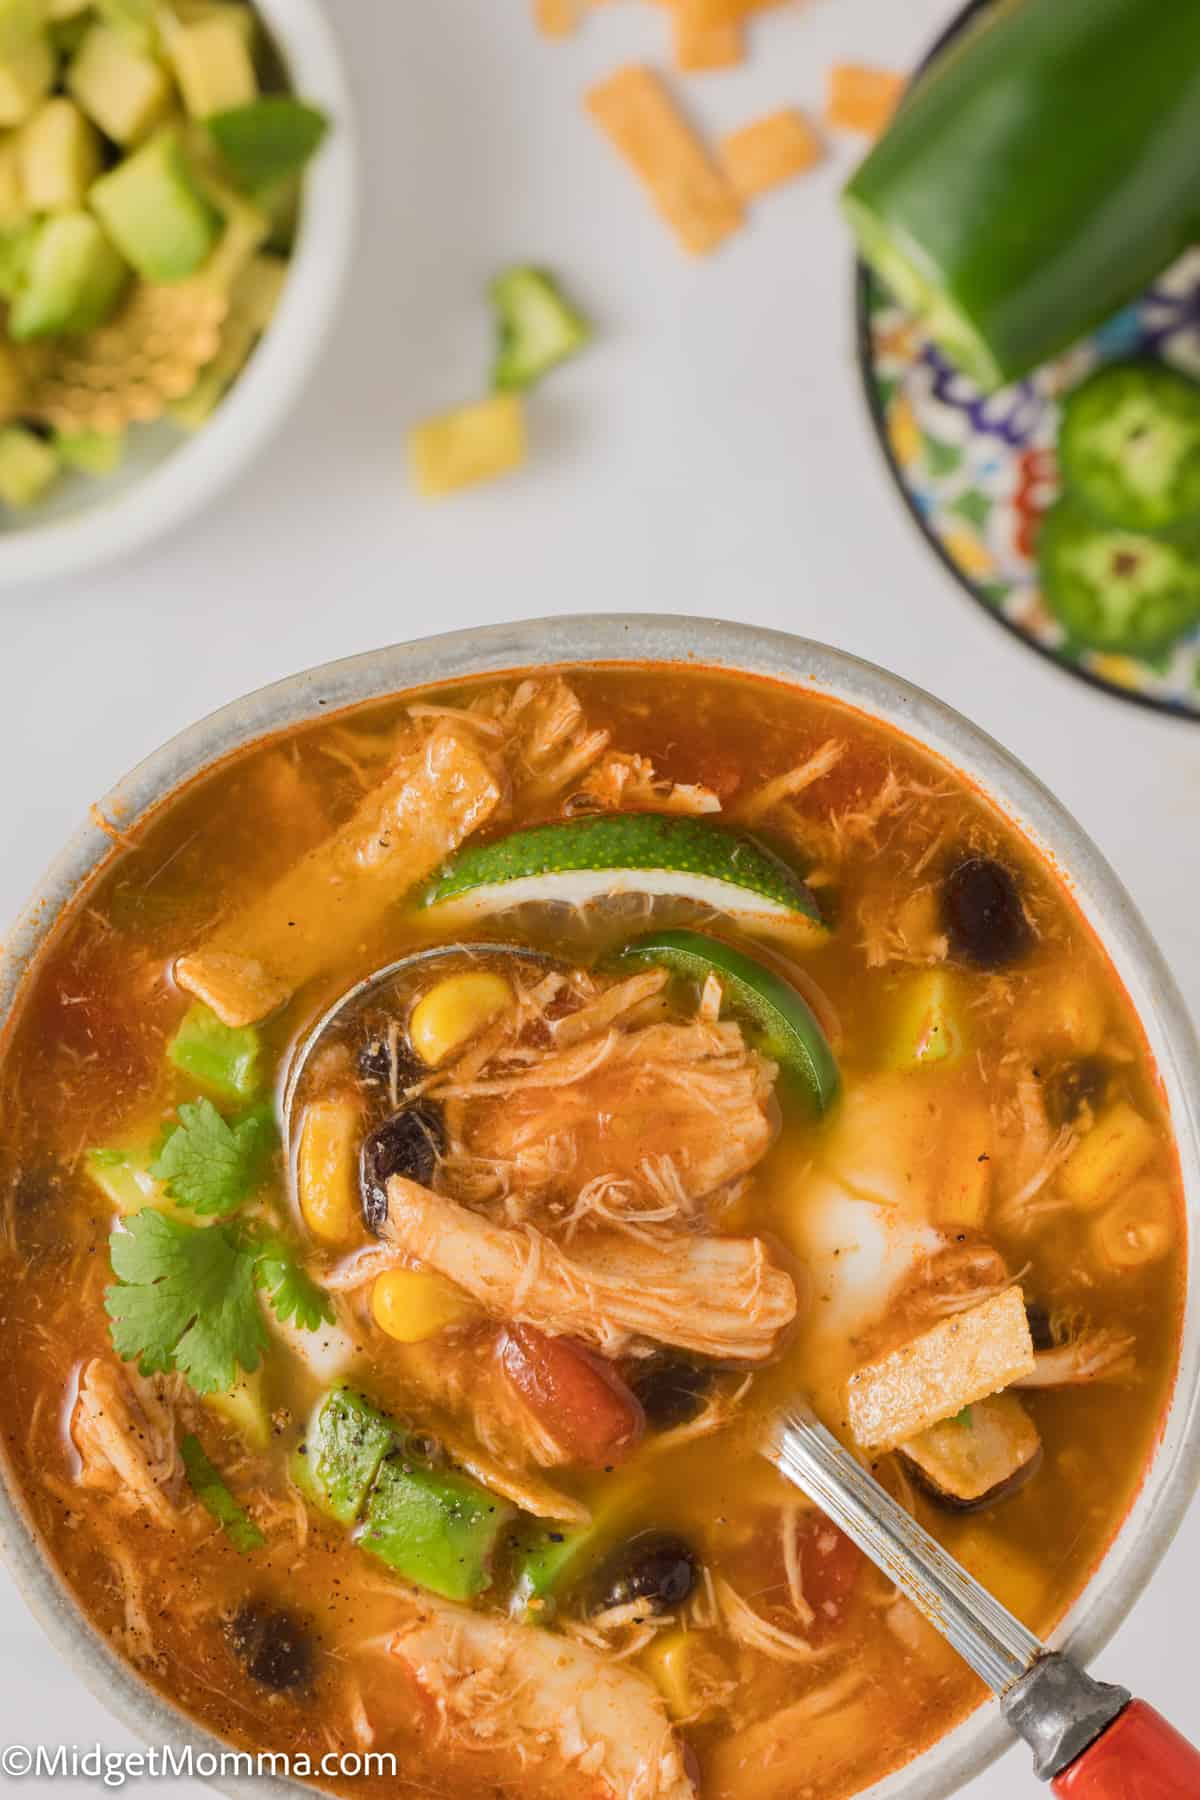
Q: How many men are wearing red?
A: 0